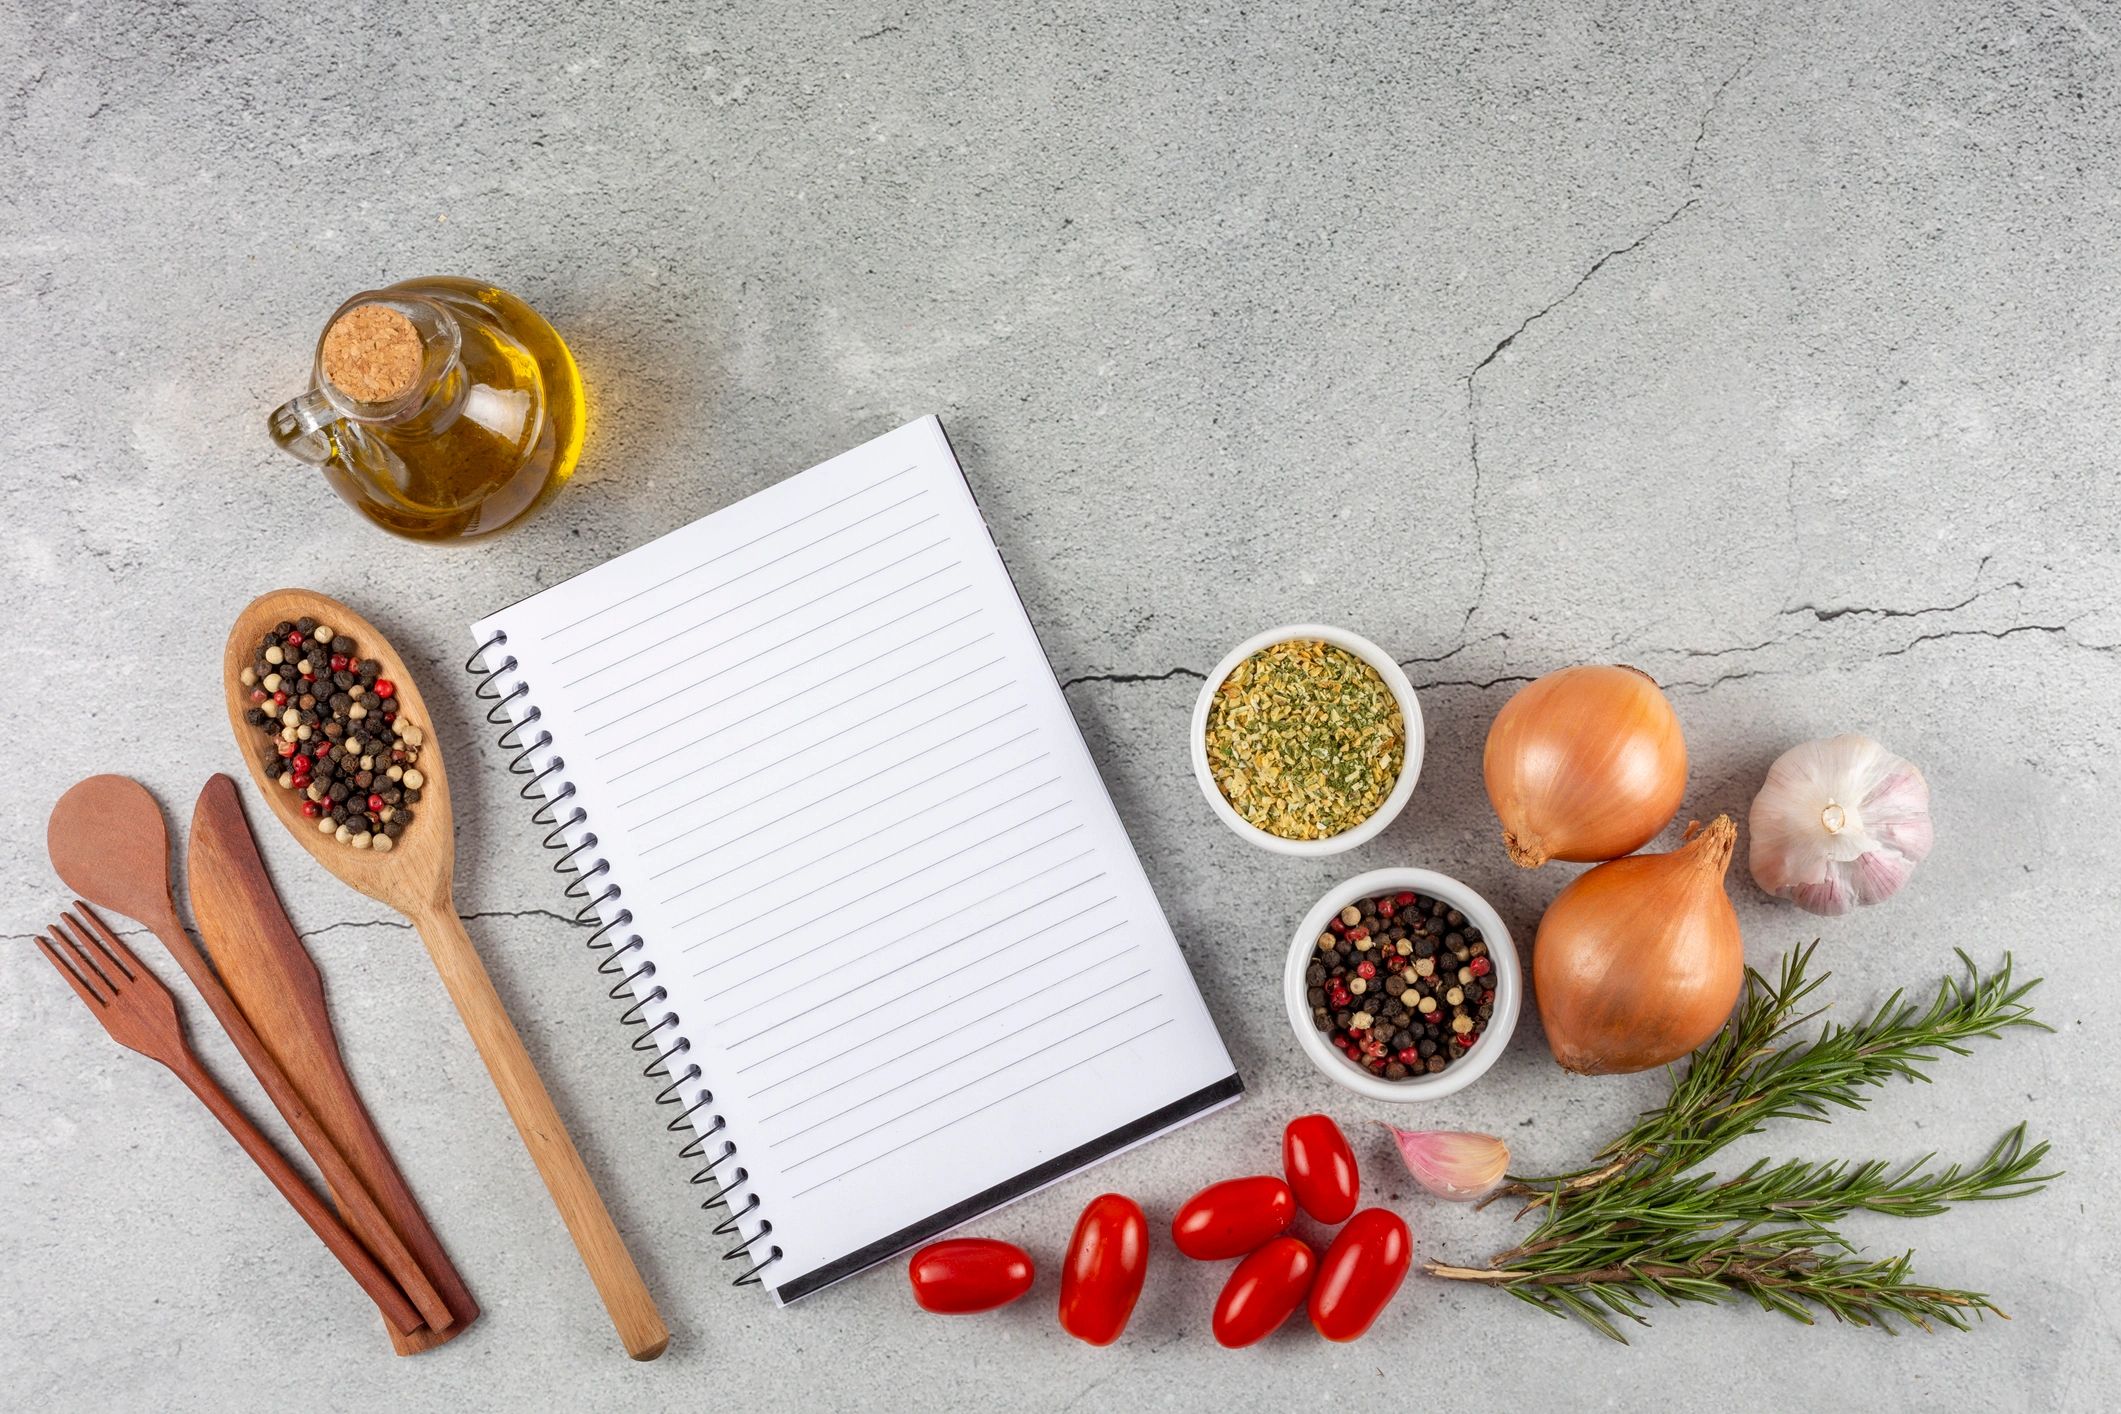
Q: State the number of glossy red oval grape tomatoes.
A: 6